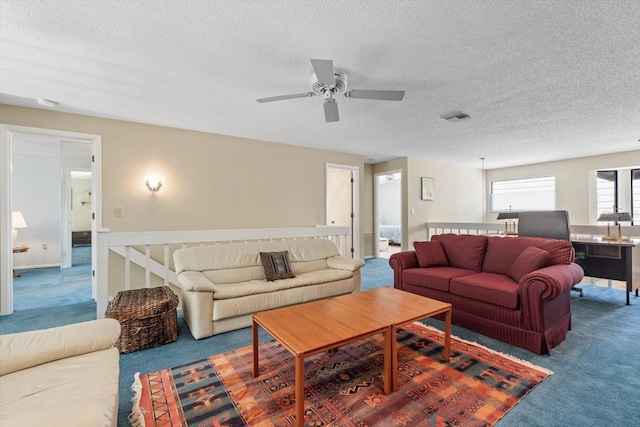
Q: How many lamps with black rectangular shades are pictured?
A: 2